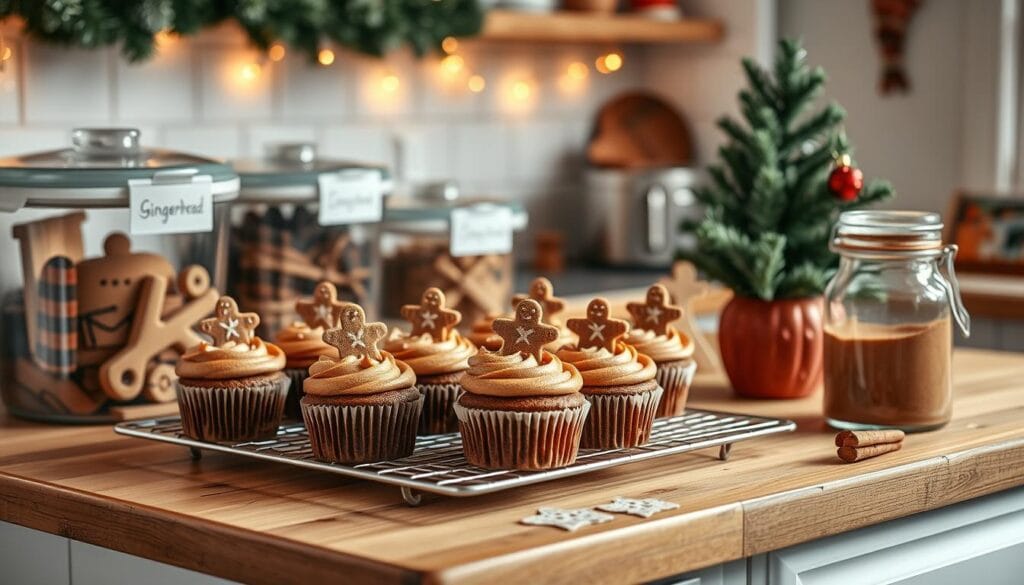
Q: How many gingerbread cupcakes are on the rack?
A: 8